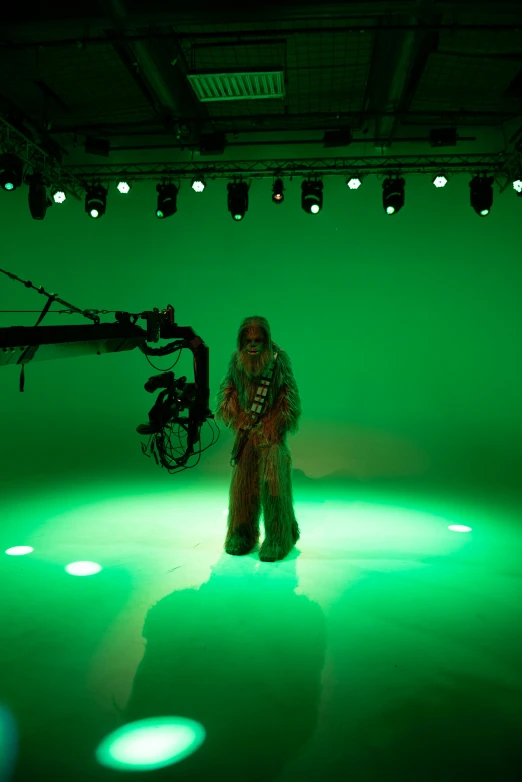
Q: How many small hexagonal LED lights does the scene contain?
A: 6